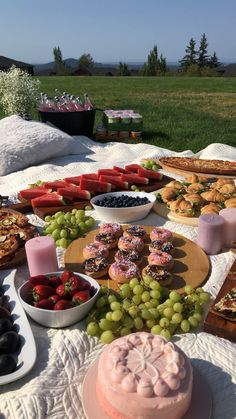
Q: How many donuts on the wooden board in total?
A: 12